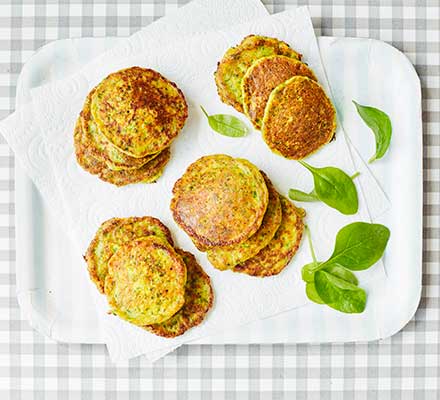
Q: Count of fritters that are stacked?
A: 12